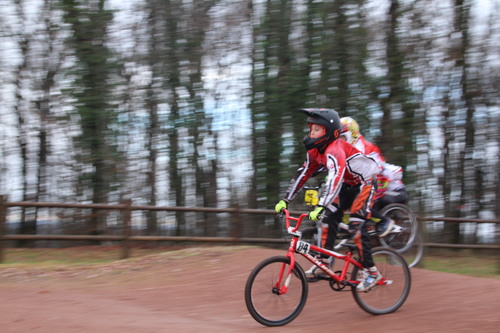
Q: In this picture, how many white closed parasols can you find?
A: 0